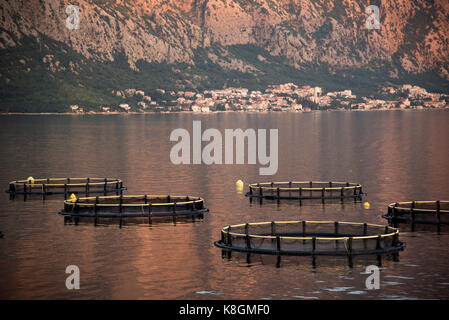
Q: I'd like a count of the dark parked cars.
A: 0